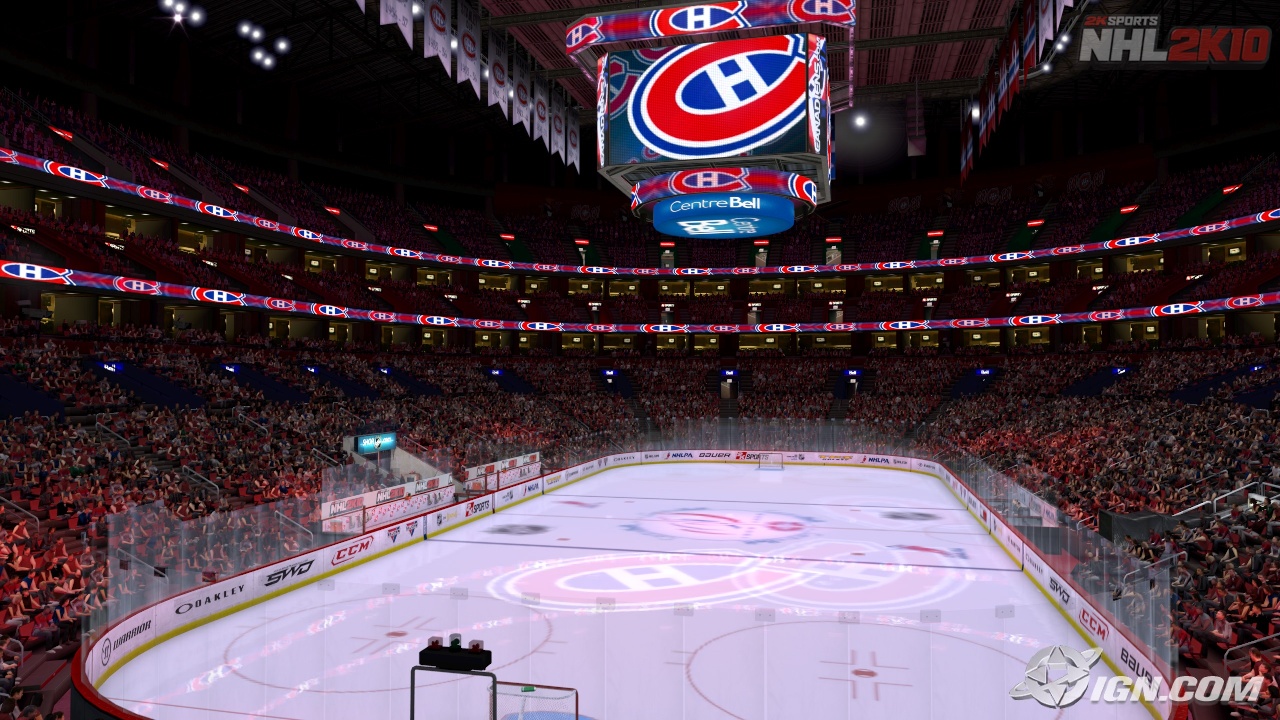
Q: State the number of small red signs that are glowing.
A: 14